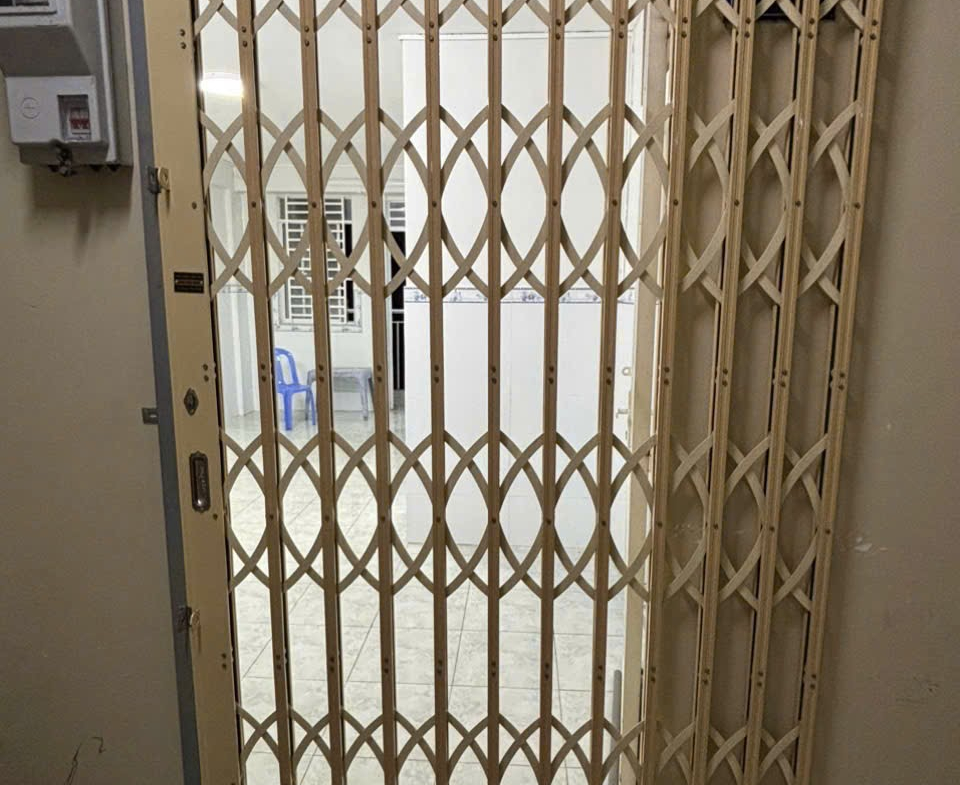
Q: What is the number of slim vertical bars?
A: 11